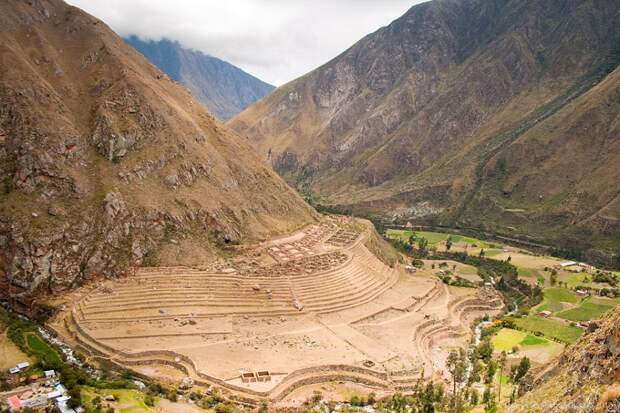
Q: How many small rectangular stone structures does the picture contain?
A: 2